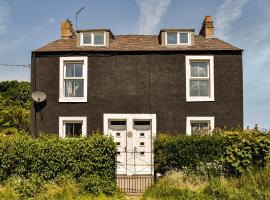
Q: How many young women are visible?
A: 0